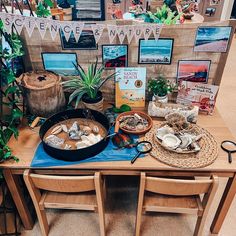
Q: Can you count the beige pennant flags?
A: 14